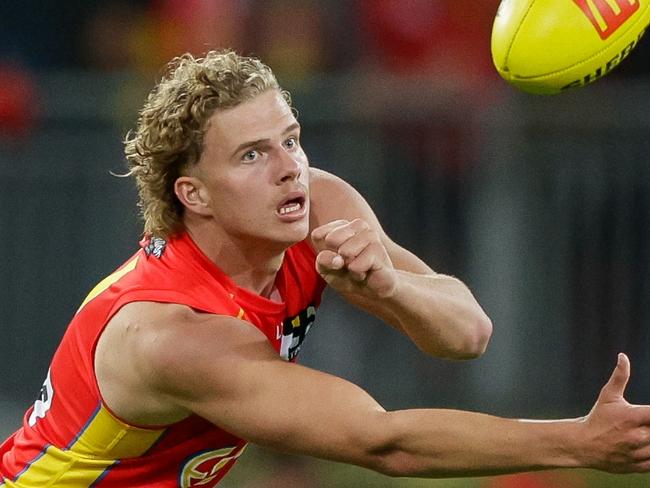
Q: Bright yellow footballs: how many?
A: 1